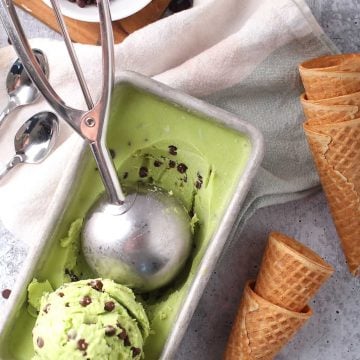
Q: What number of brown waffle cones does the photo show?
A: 5